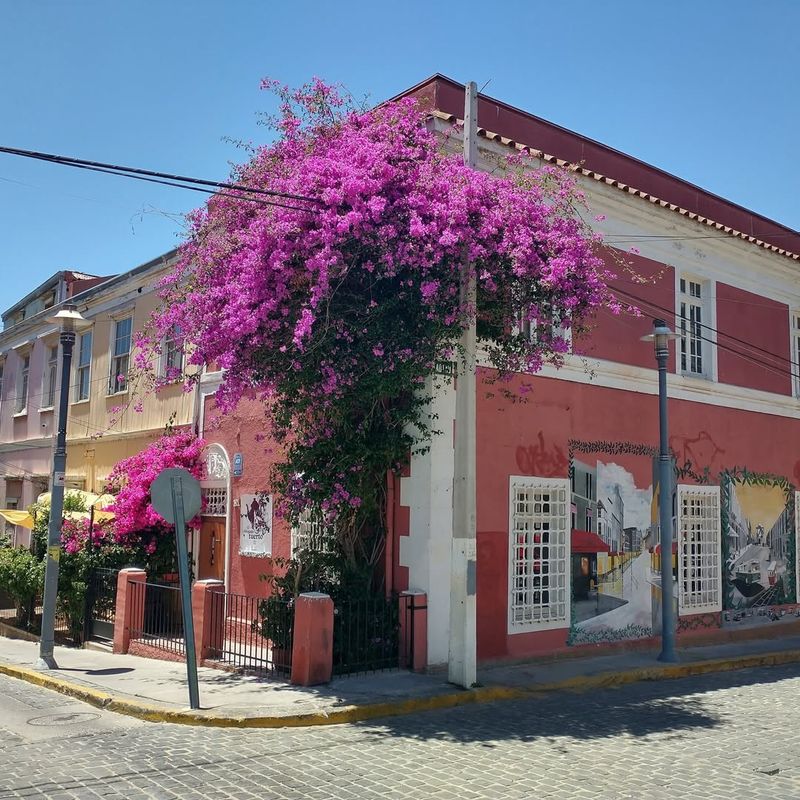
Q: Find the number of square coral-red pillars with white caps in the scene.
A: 4